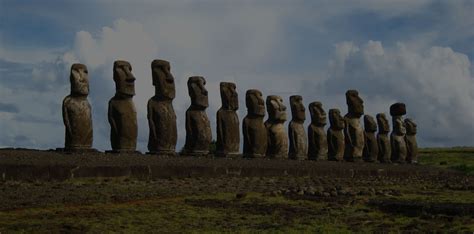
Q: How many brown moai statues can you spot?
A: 15